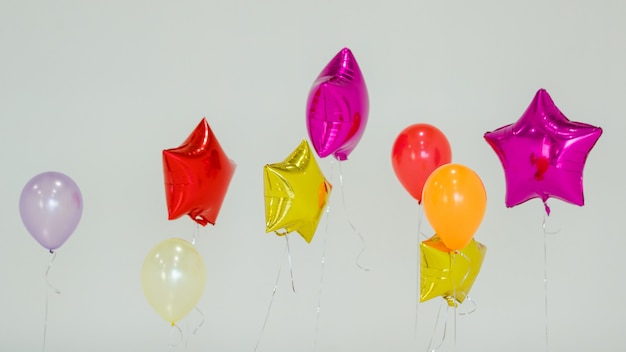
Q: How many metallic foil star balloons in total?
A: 5